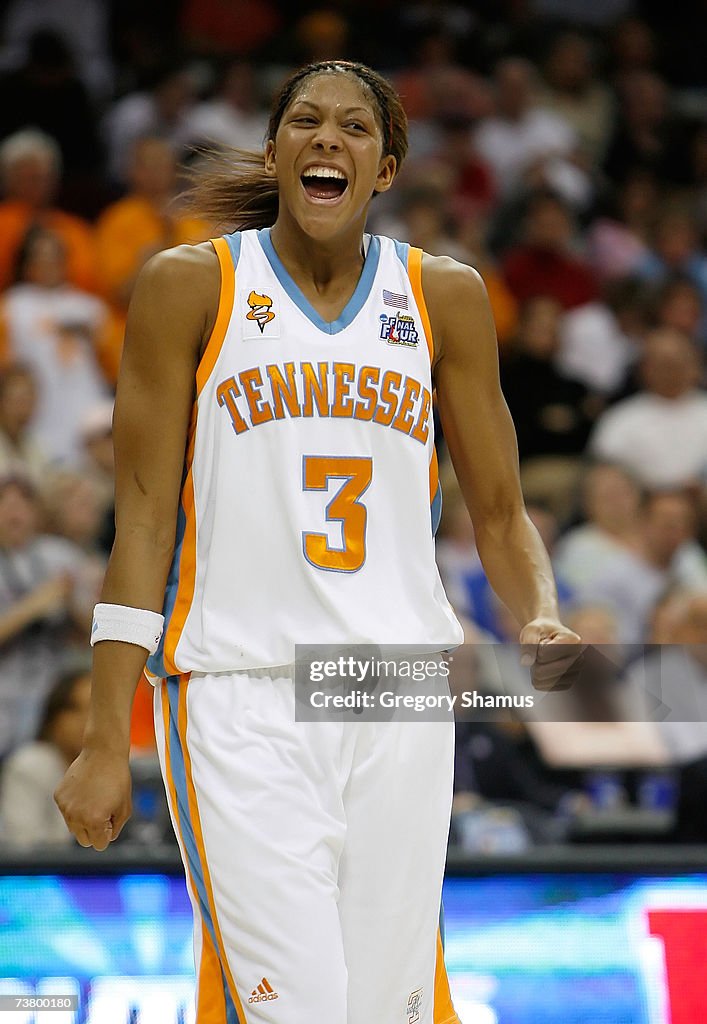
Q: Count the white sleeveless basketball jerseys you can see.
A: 1